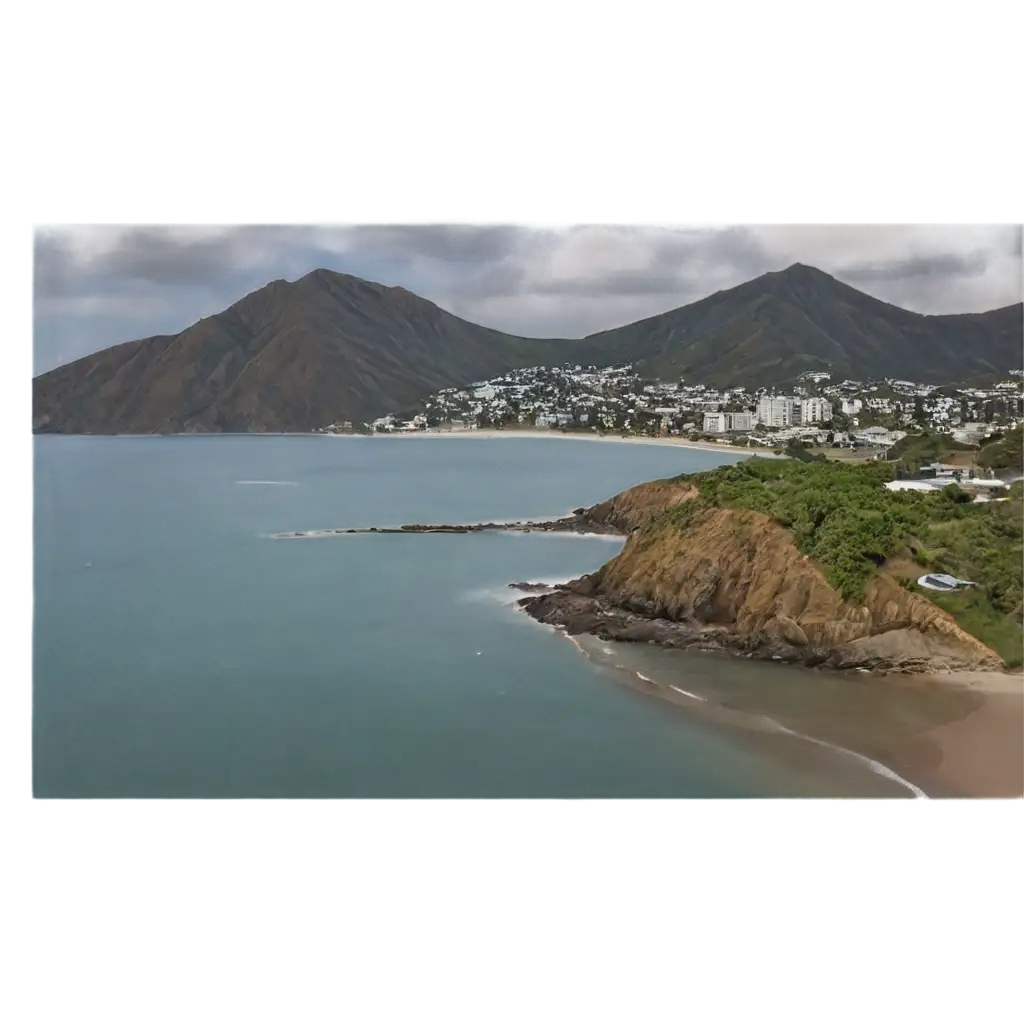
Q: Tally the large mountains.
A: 2